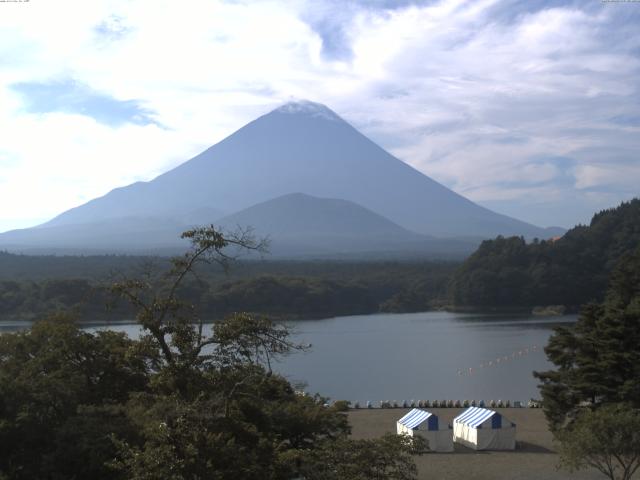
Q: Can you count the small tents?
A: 2